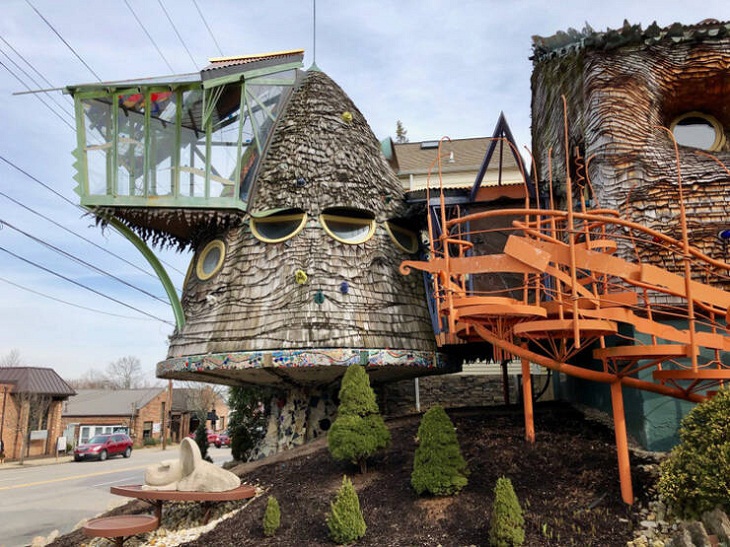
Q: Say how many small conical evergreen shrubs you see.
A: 5